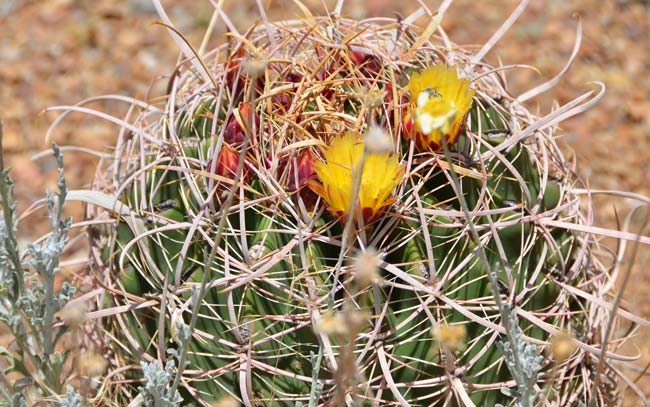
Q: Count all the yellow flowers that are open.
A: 2